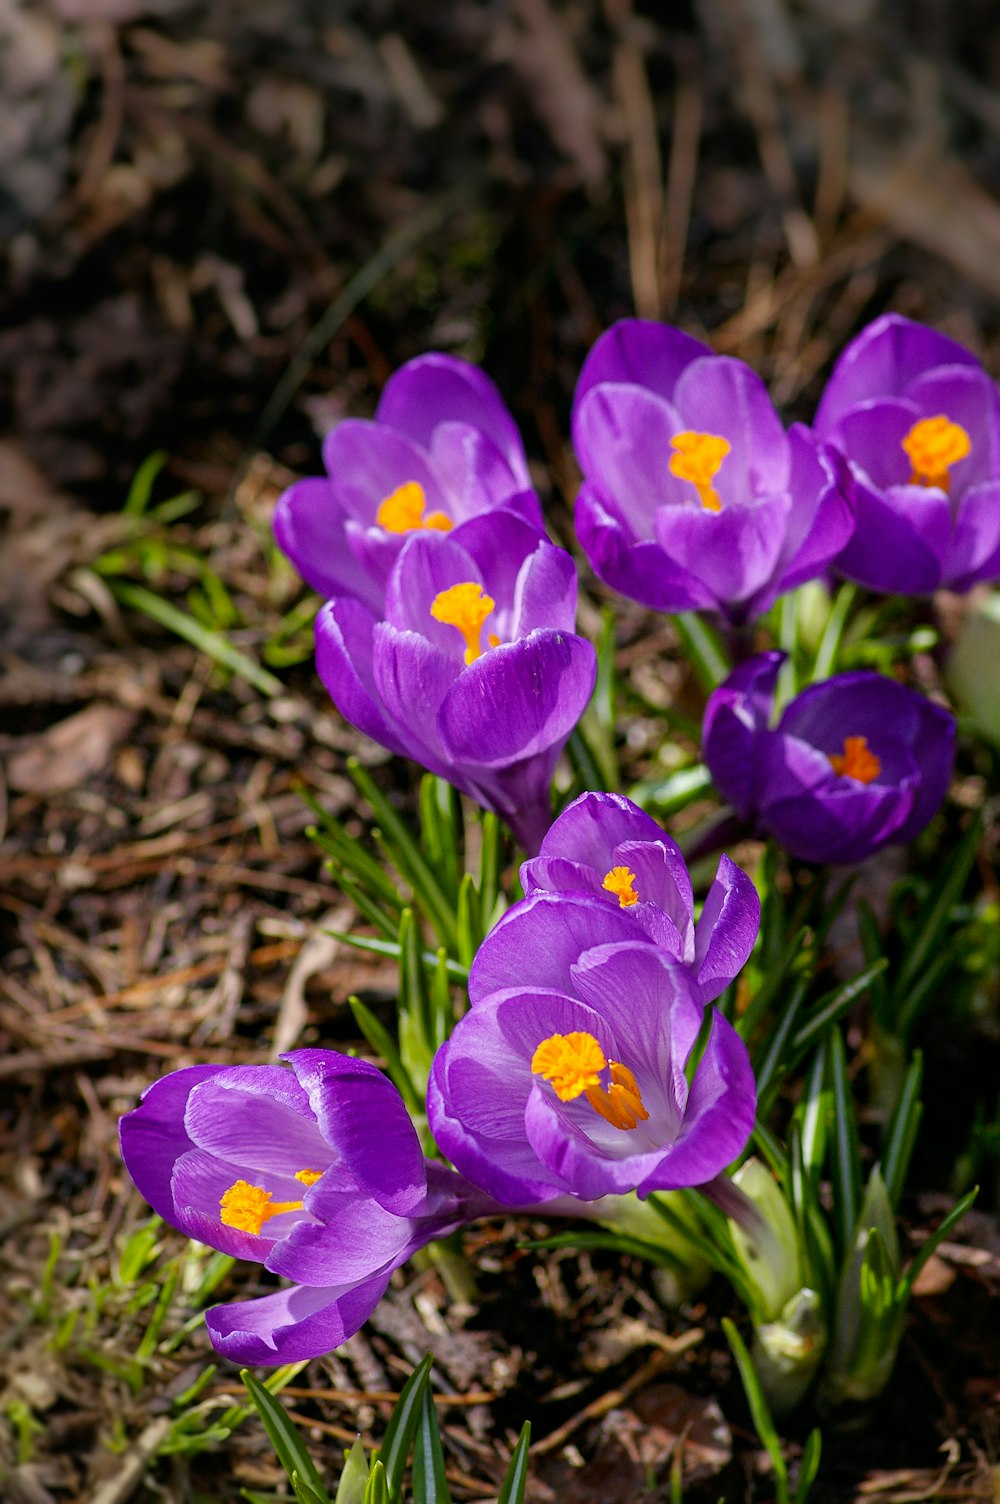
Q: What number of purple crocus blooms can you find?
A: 8